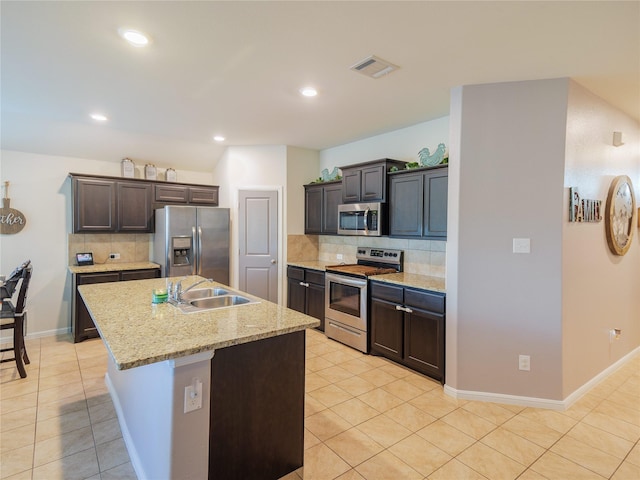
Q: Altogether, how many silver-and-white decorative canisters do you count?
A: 3